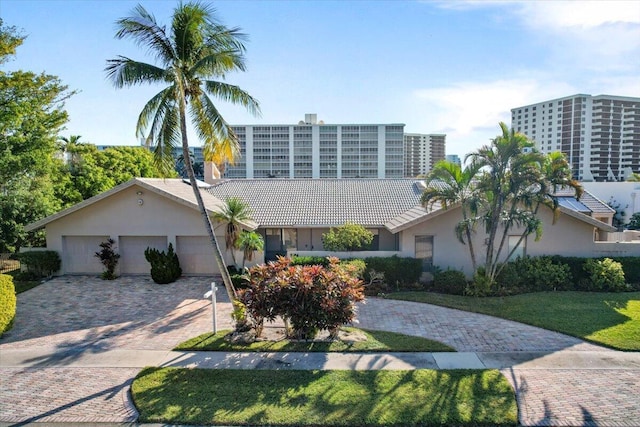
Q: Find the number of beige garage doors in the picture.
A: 3